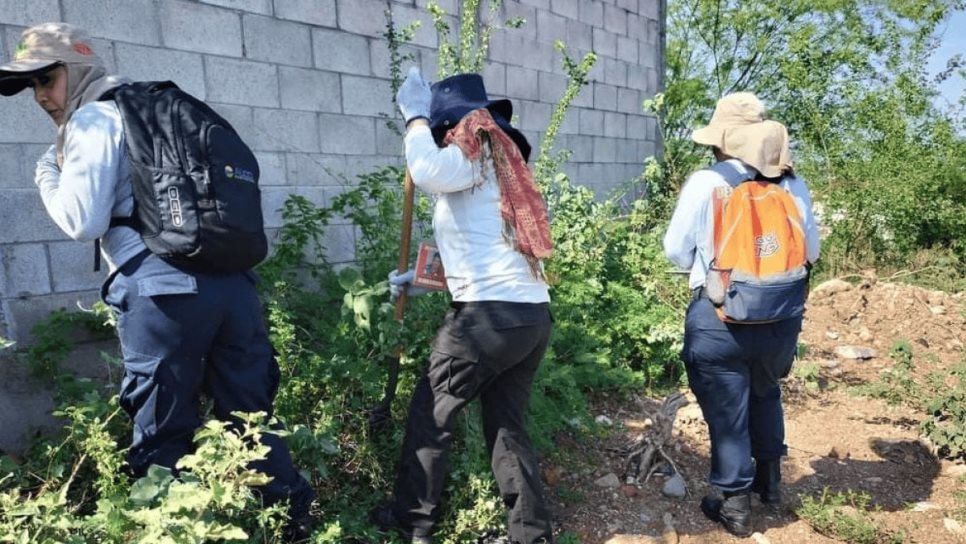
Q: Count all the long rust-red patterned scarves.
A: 1